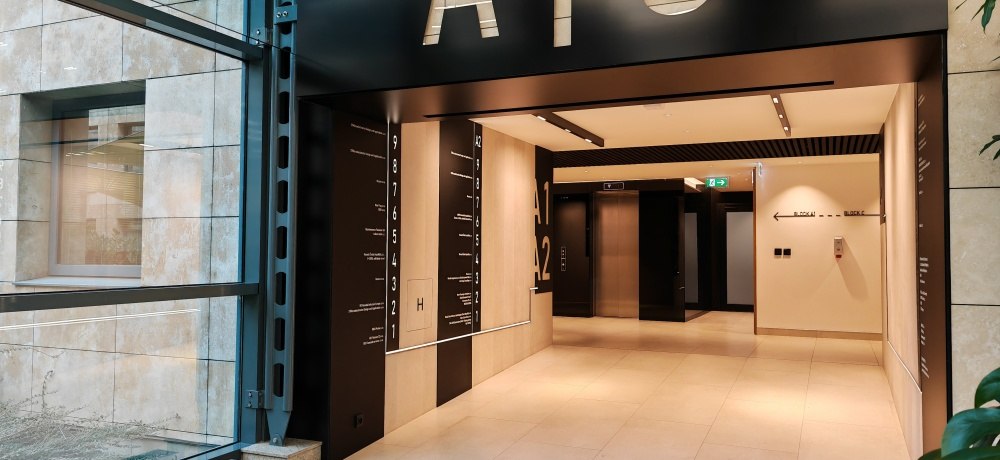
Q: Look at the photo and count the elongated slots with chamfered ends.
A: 9